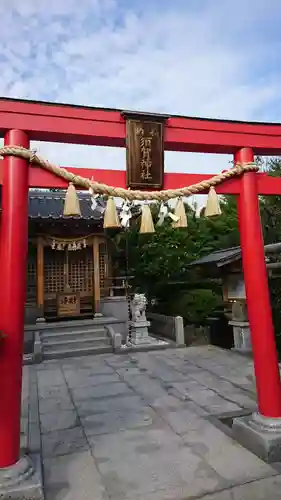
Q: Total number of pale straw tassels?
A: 5